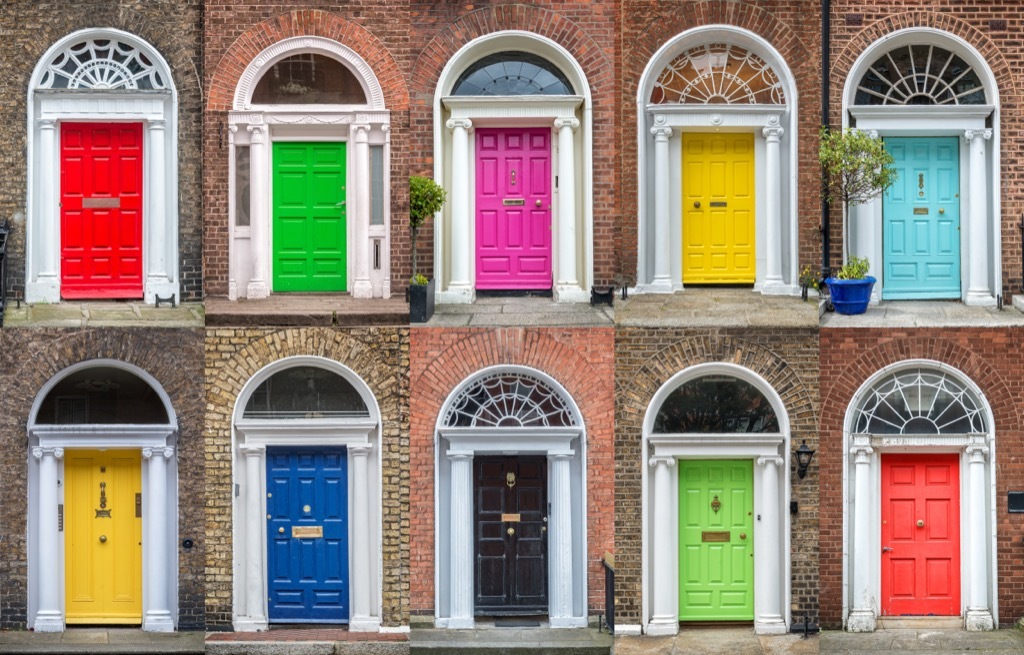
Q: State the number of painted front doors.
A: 10